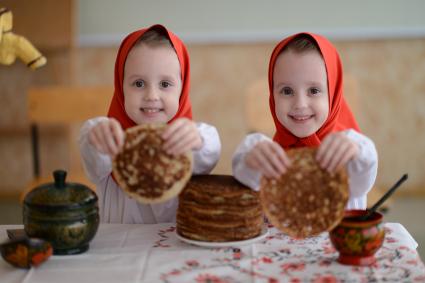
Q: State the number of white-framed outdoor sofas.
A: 0